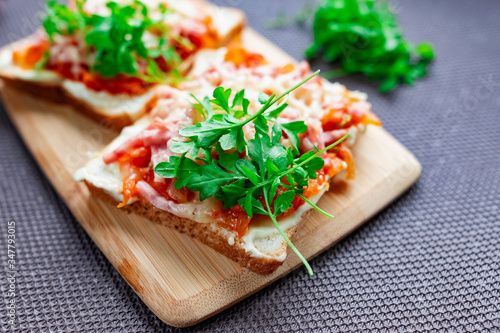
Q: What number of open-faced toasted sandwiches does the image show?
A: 2